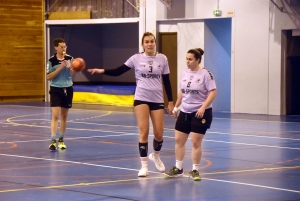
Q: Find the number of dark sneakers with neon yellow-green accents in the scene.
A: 2